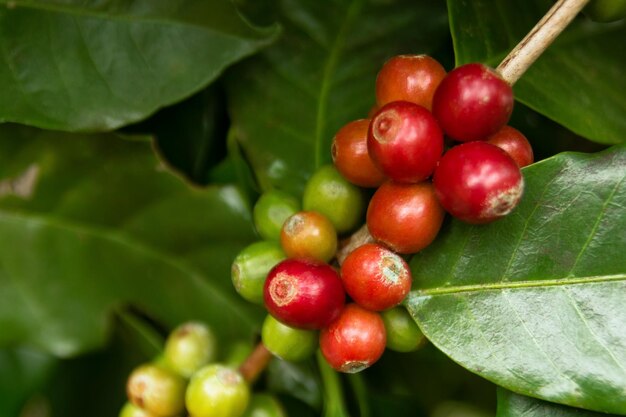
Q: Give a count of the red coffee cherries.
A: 10